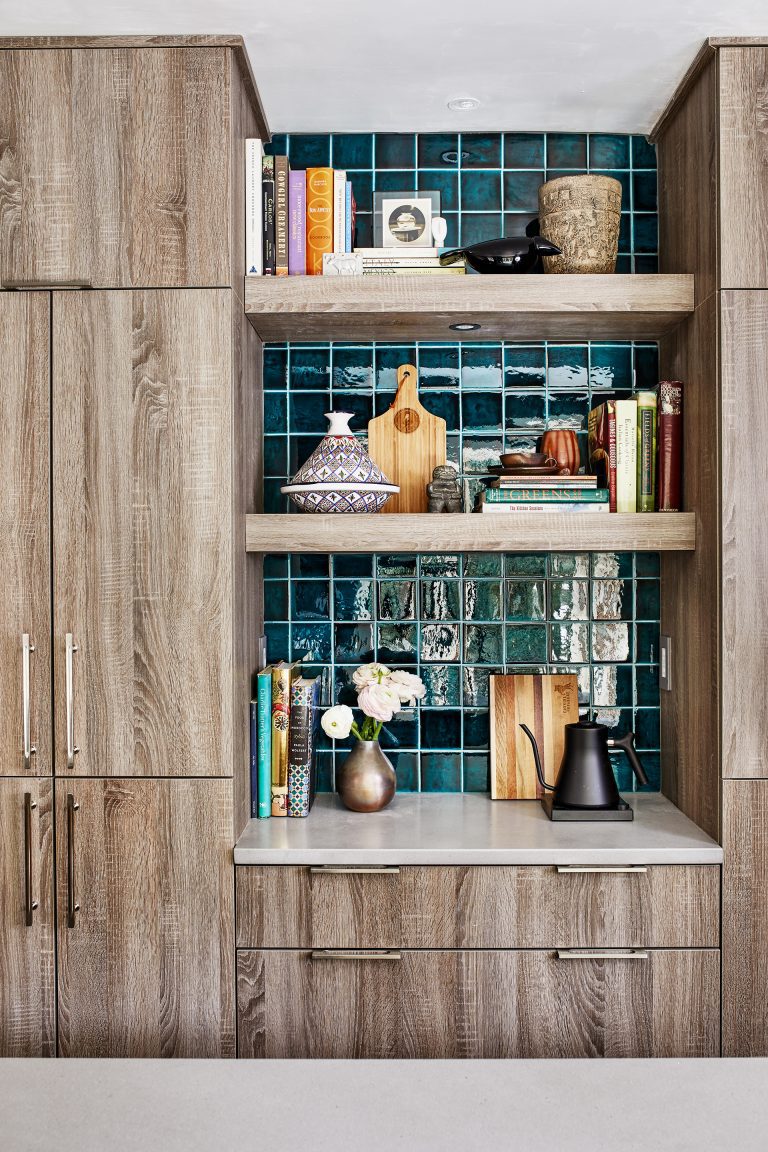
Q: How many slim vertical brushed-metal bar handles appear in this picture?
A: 4